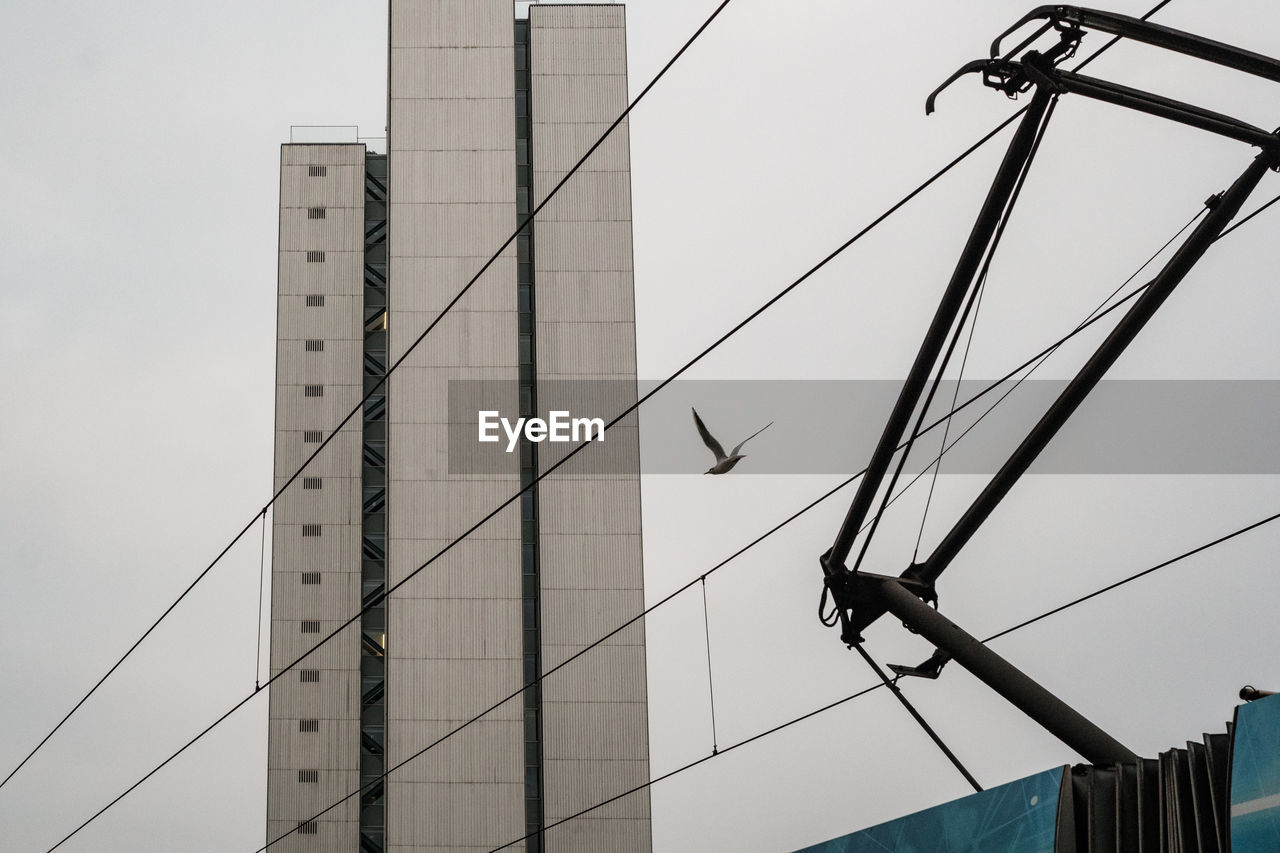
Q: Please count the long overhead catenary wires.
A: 4